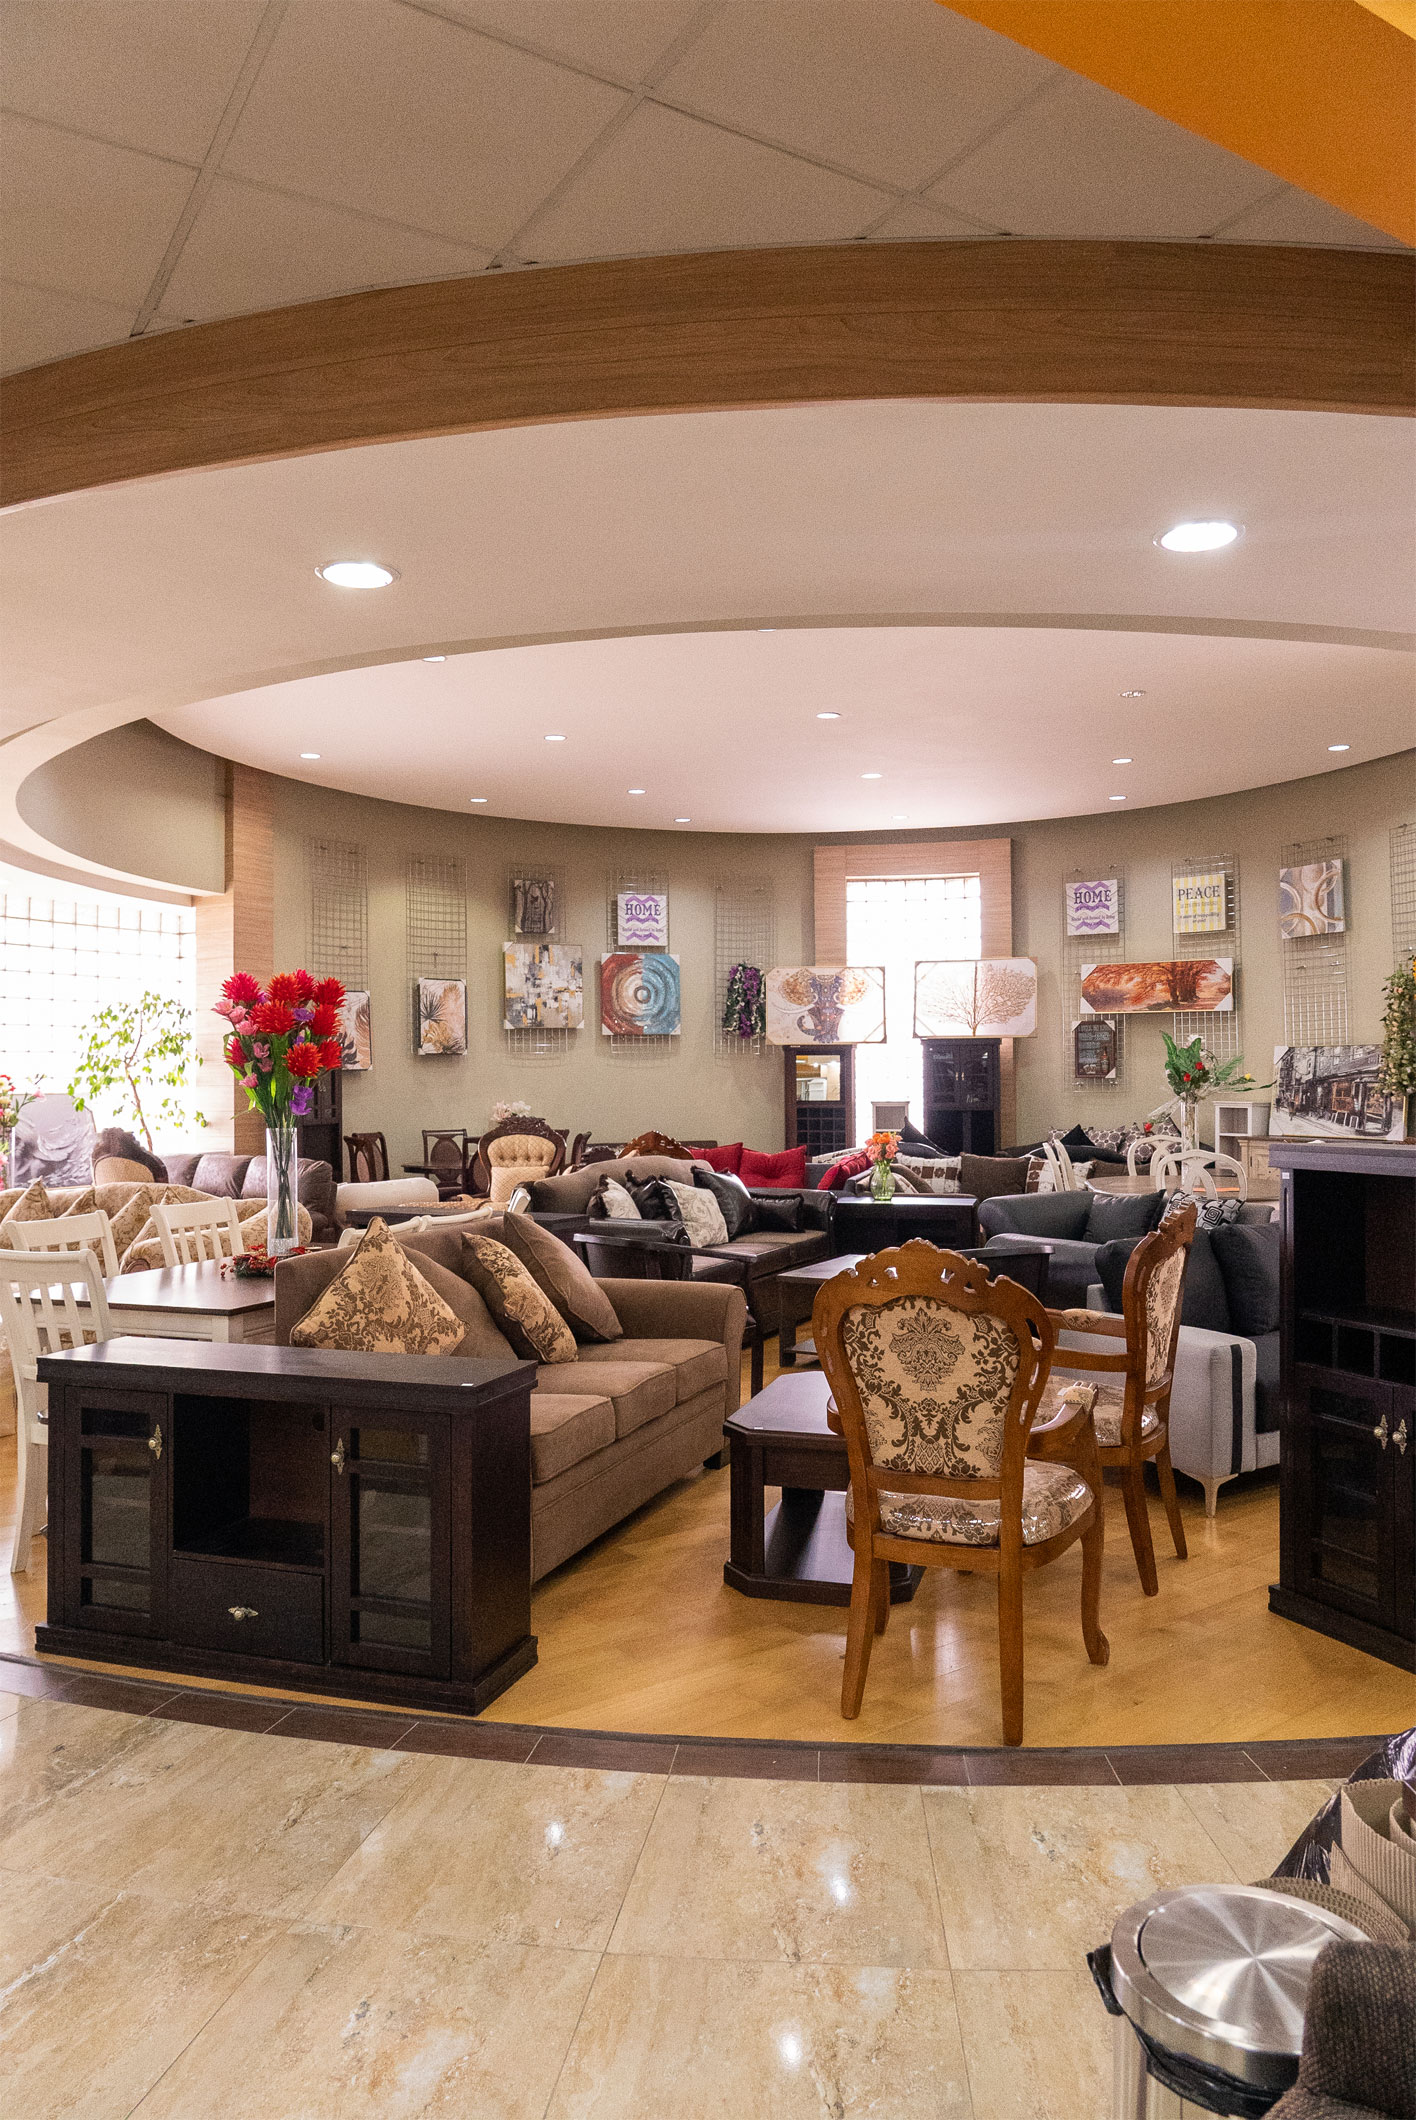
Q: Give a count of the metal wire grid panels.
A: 9